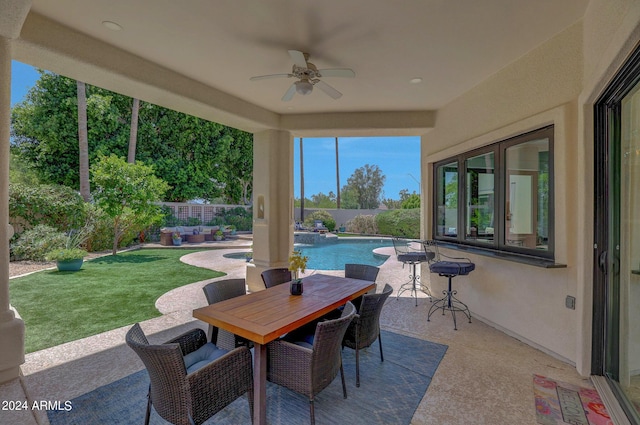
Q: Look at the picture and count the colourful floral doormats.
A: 1